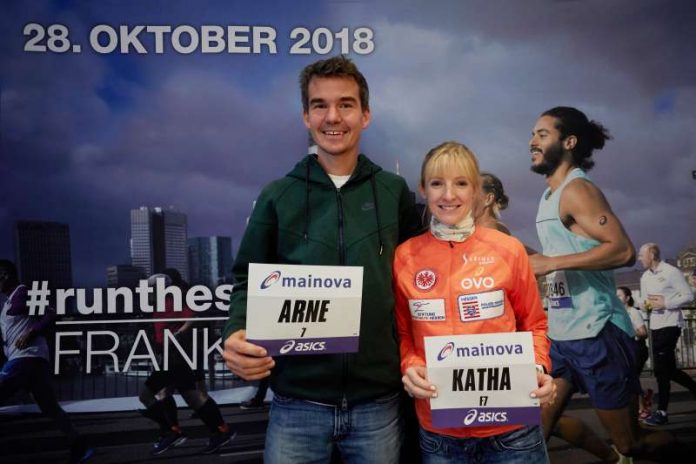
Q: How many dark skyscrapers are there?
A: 1